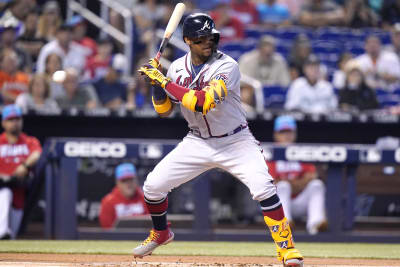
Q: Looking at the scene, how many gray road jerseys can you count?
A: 1